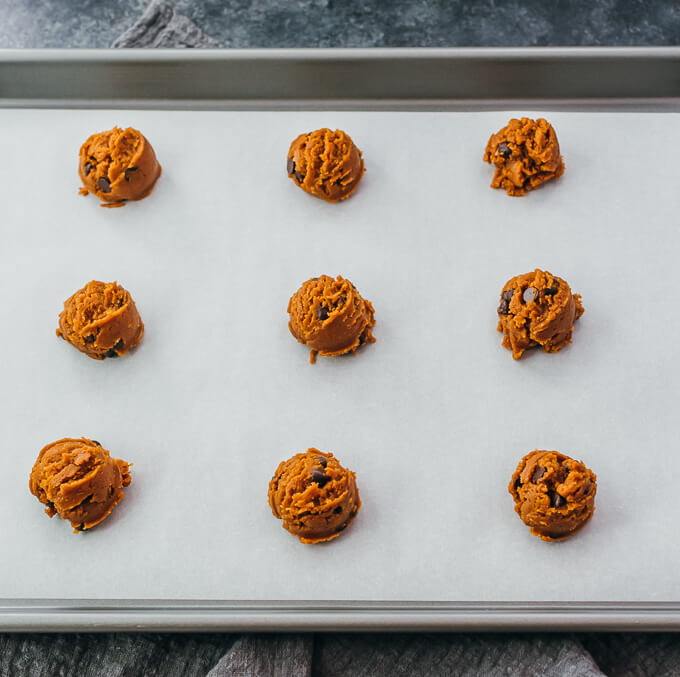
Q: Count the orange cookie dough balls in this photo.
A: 9